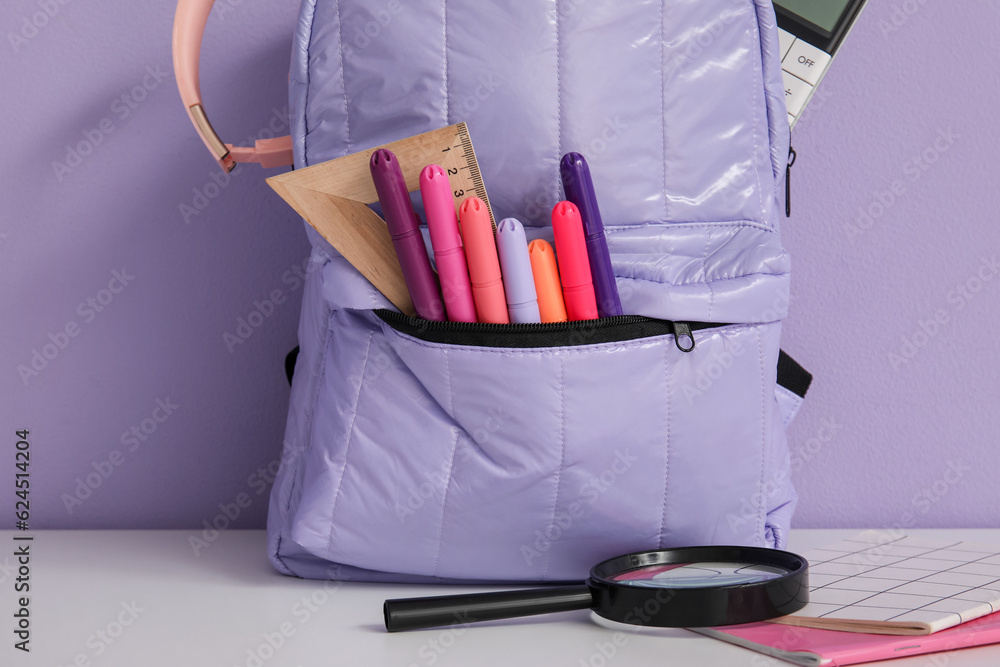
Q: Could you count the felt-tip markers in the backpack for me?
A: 7